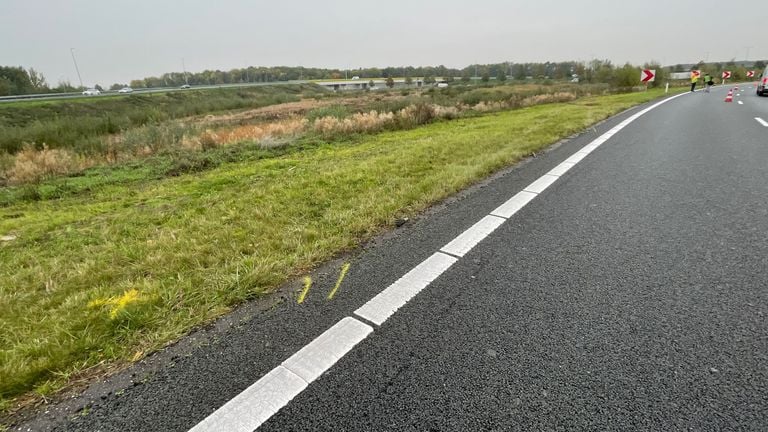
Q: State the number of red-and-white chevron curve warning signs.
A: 4